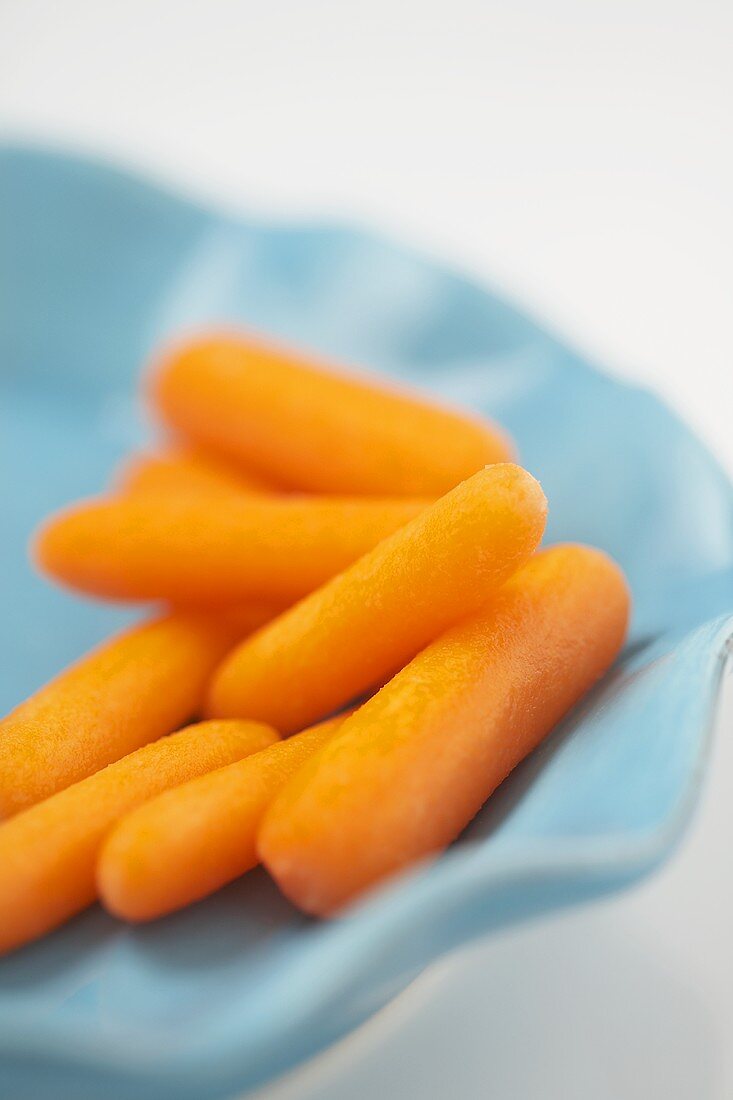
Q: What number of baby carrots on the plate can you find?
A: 8